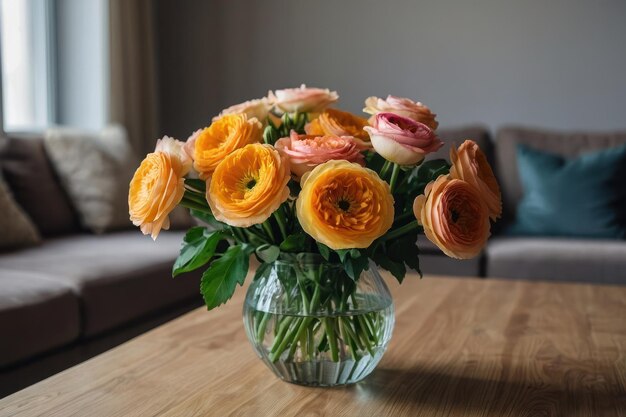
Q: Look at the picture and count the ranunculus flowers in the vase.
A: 13